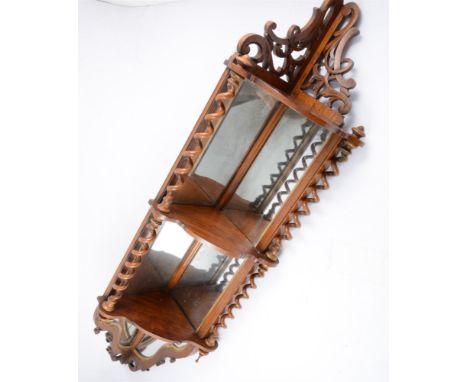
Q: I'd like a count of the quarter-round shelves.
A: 3